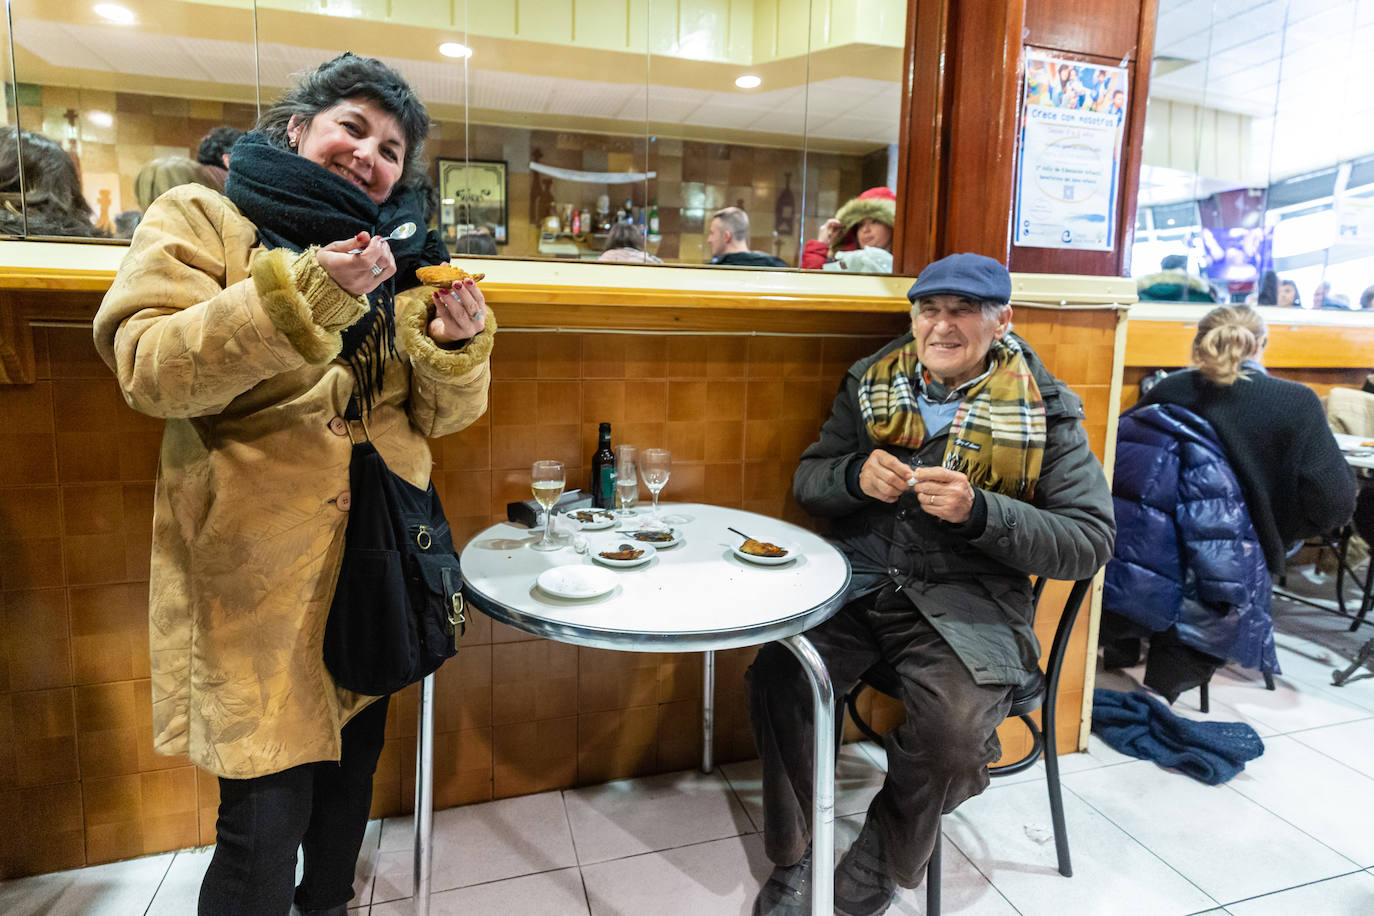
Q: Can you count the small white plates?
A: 5